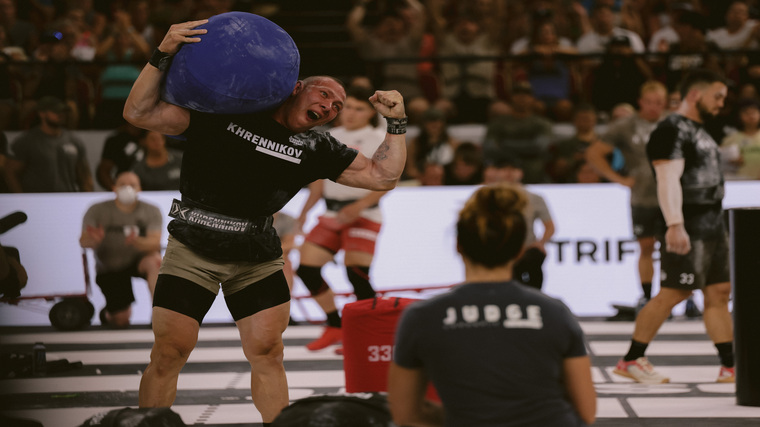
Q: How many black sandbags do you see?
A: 2